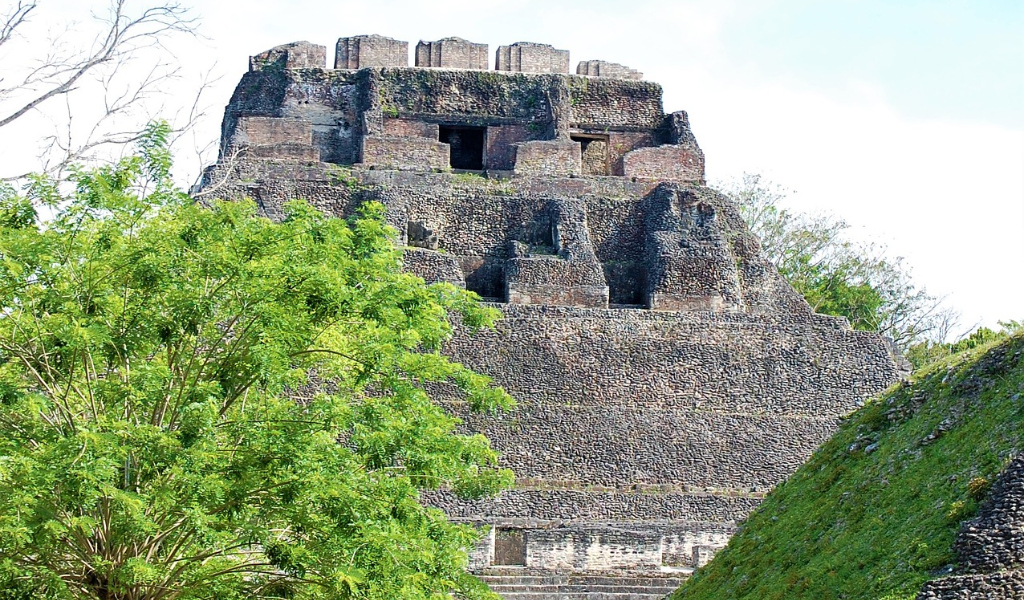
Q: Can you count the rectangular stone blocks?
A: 5